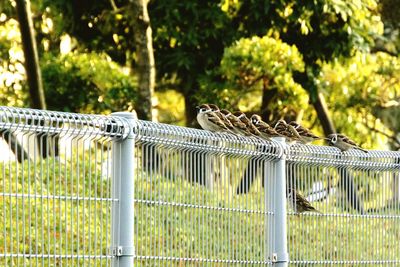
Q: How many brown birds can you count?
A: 9